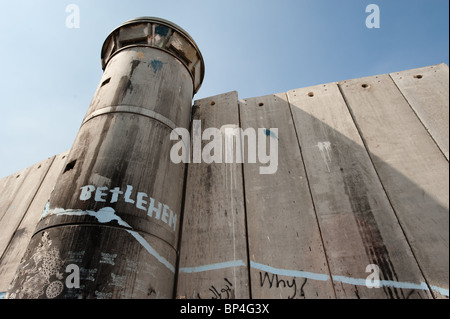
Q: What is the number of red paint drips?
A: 0